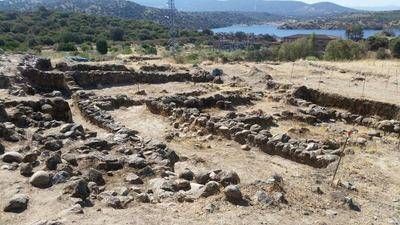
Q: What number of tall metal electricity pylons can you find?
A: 1